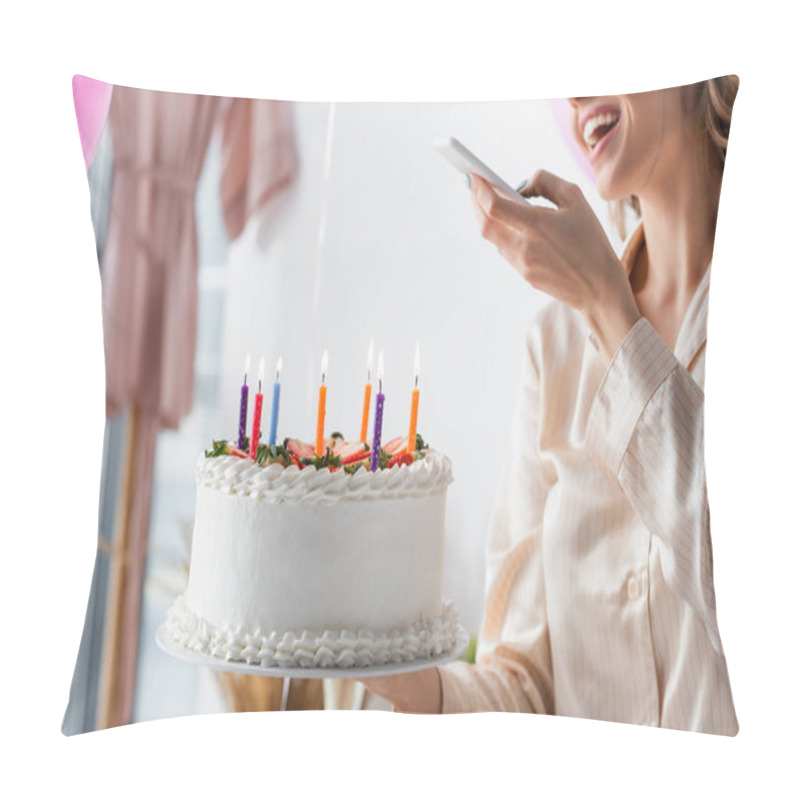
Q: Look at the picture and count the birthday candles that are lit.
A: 7